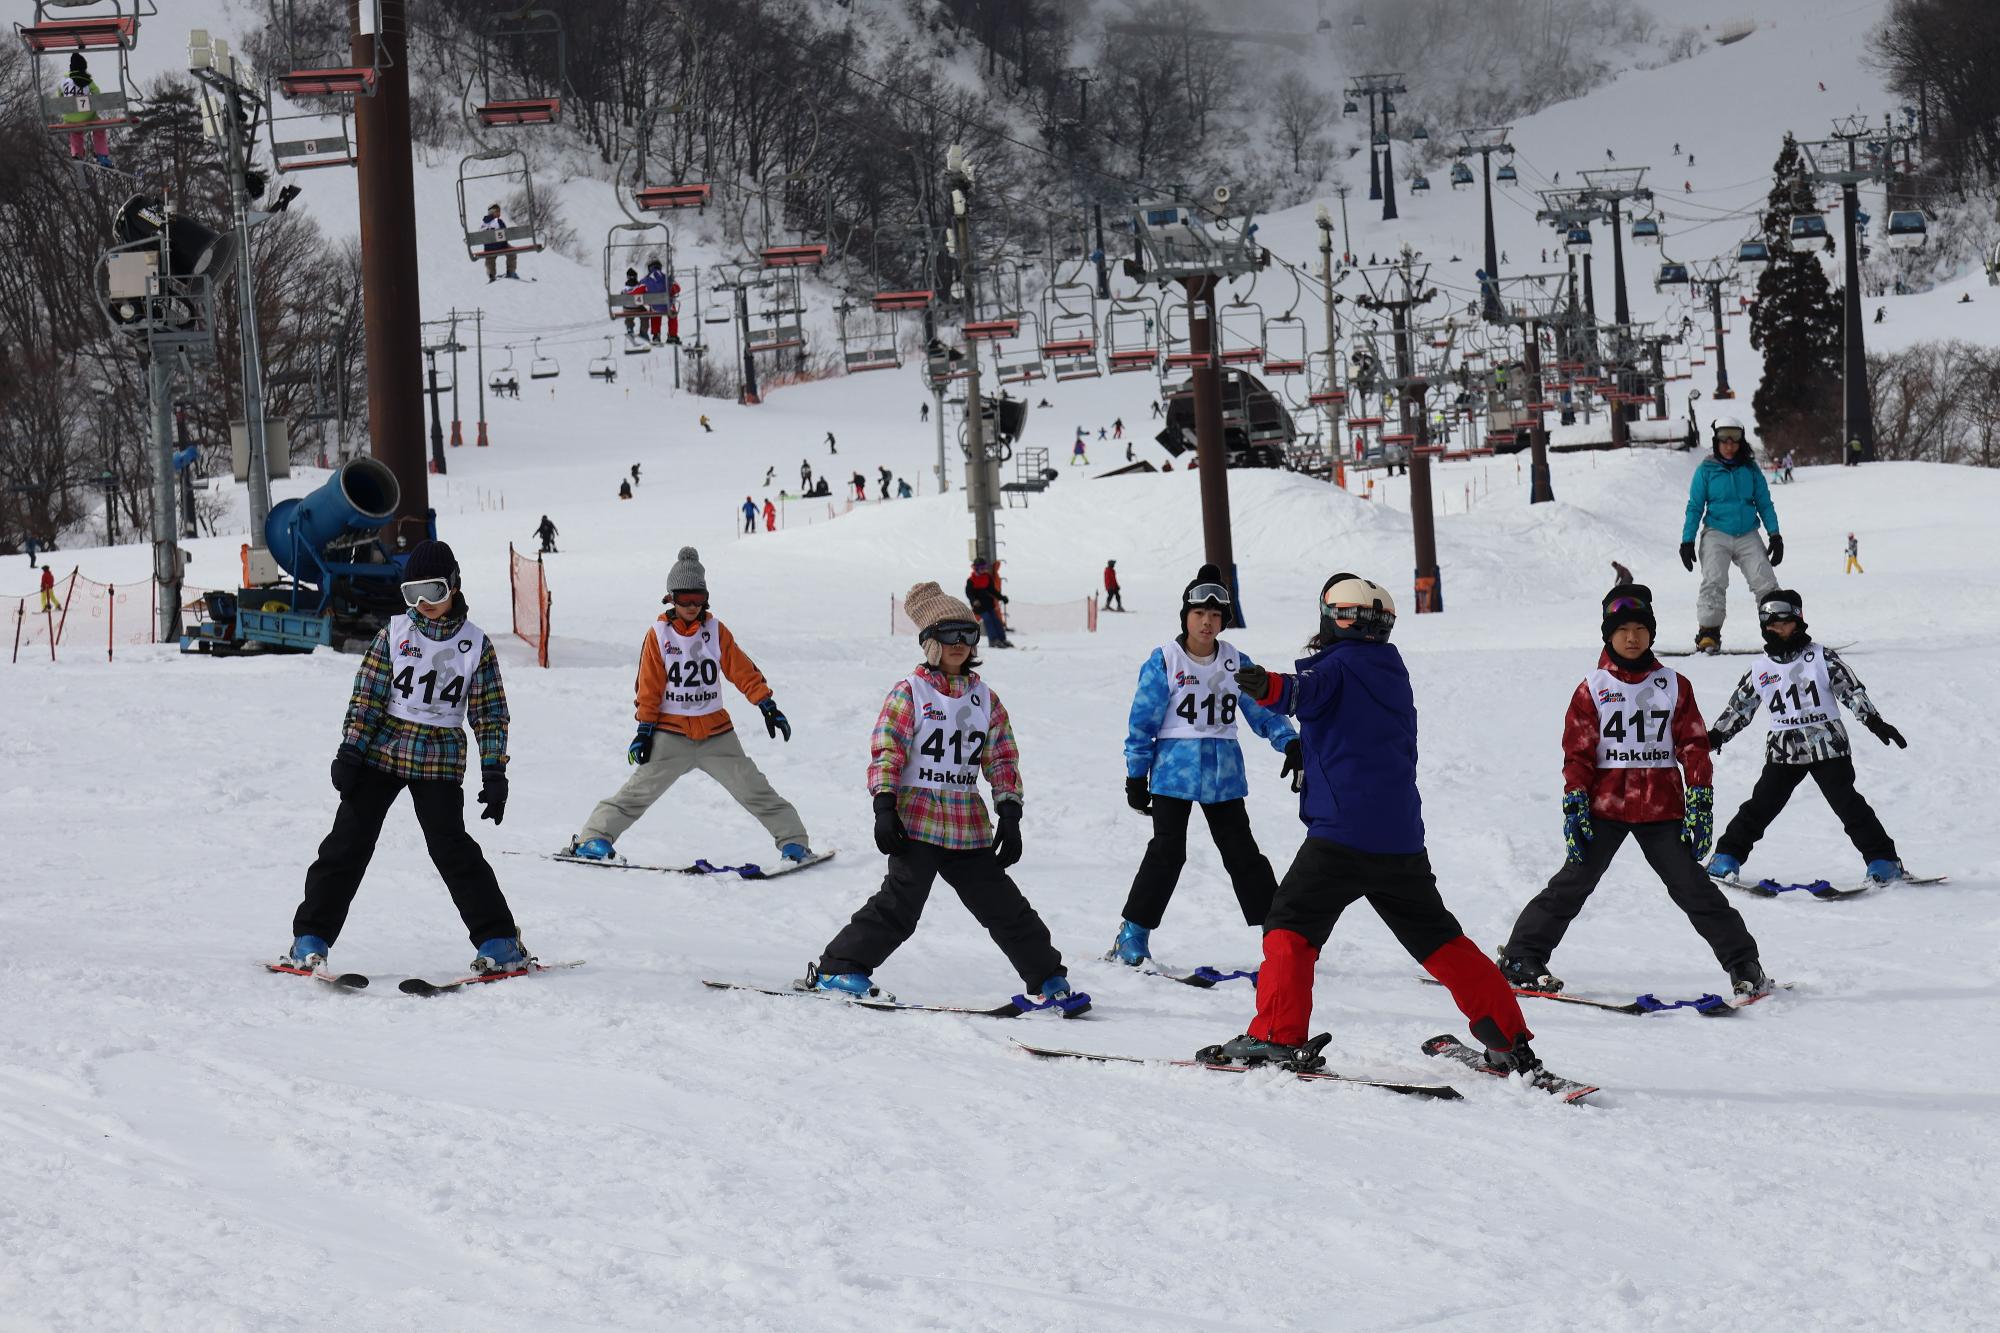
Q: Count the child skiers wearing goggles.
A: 6